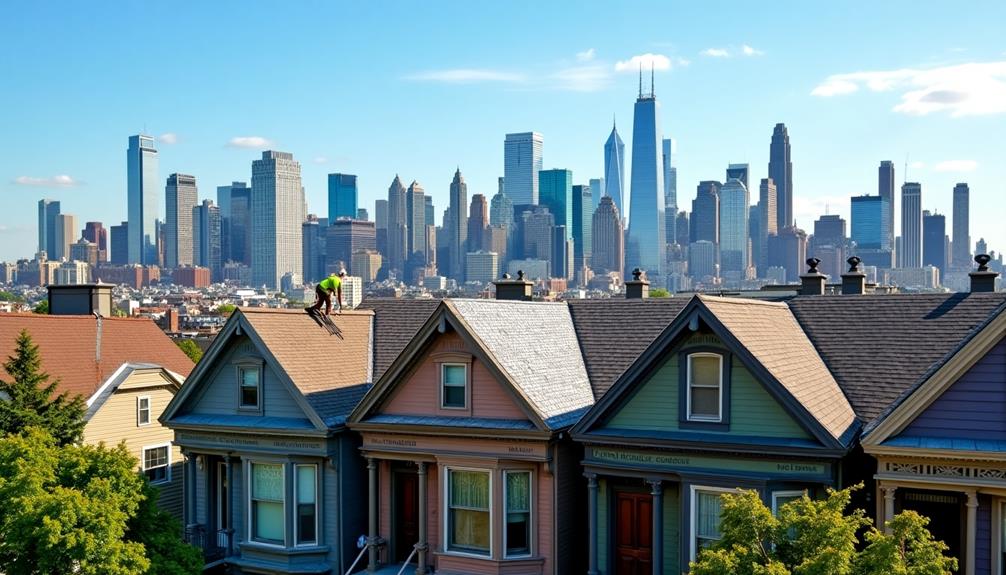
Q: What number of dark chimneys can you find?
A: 6